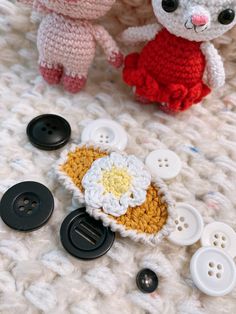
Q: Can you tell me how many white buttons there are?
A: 5